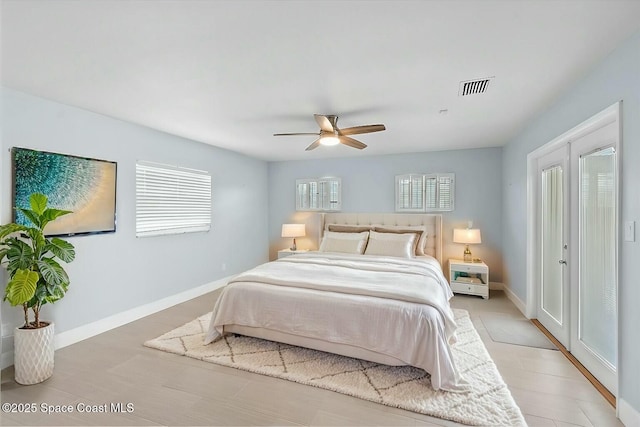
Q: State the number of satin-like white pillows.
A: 2